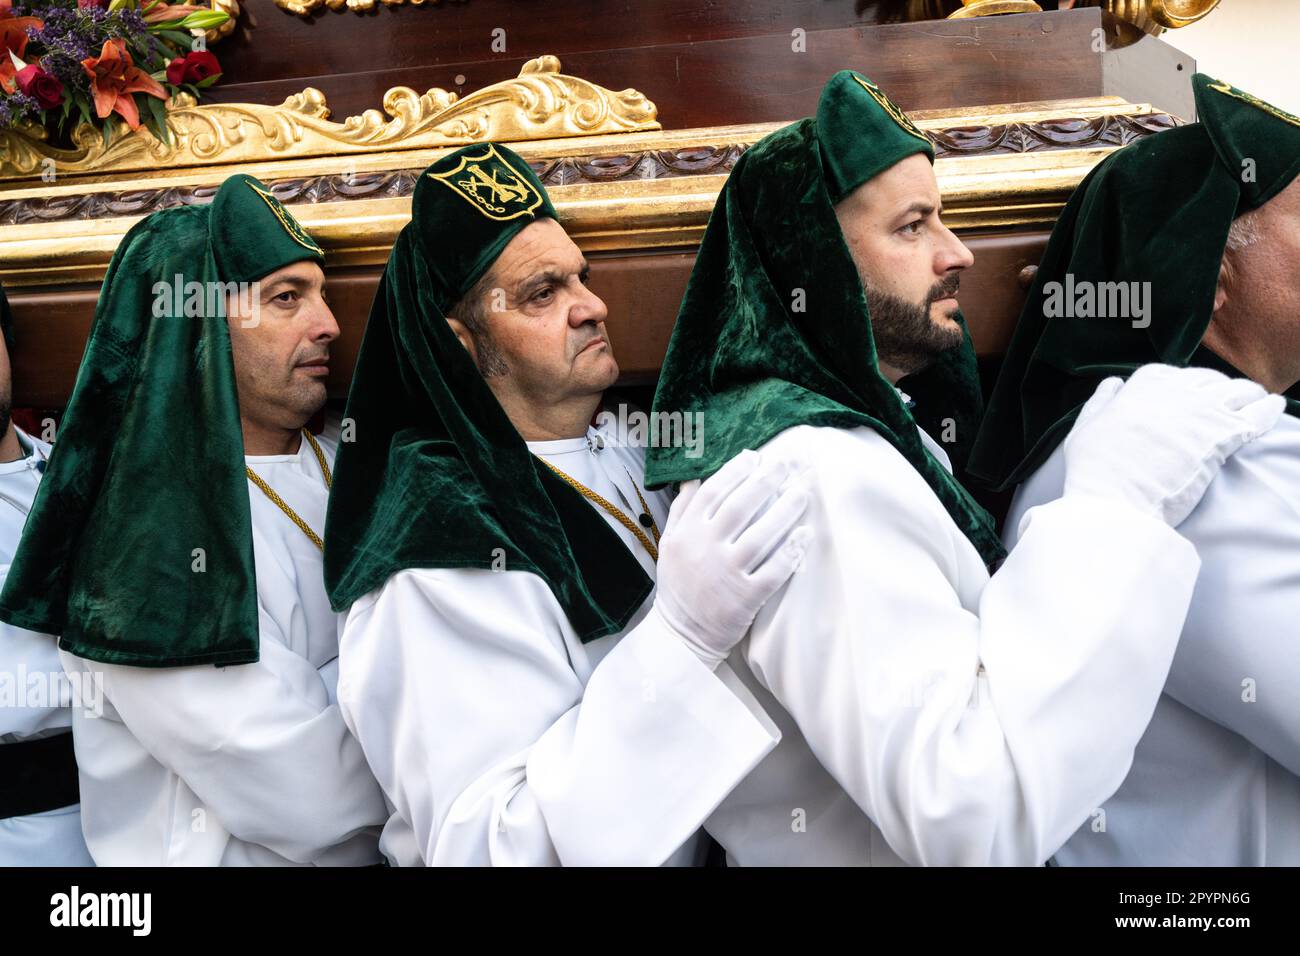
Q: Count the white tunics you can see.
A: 5